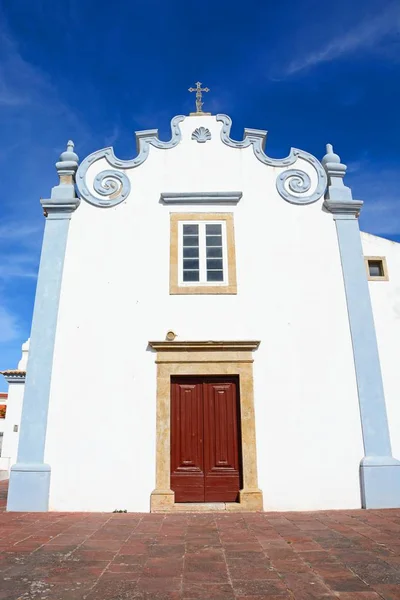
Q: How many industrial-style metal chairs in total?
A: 0